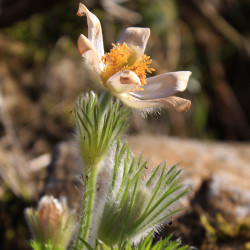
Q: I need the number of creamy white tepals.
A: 6